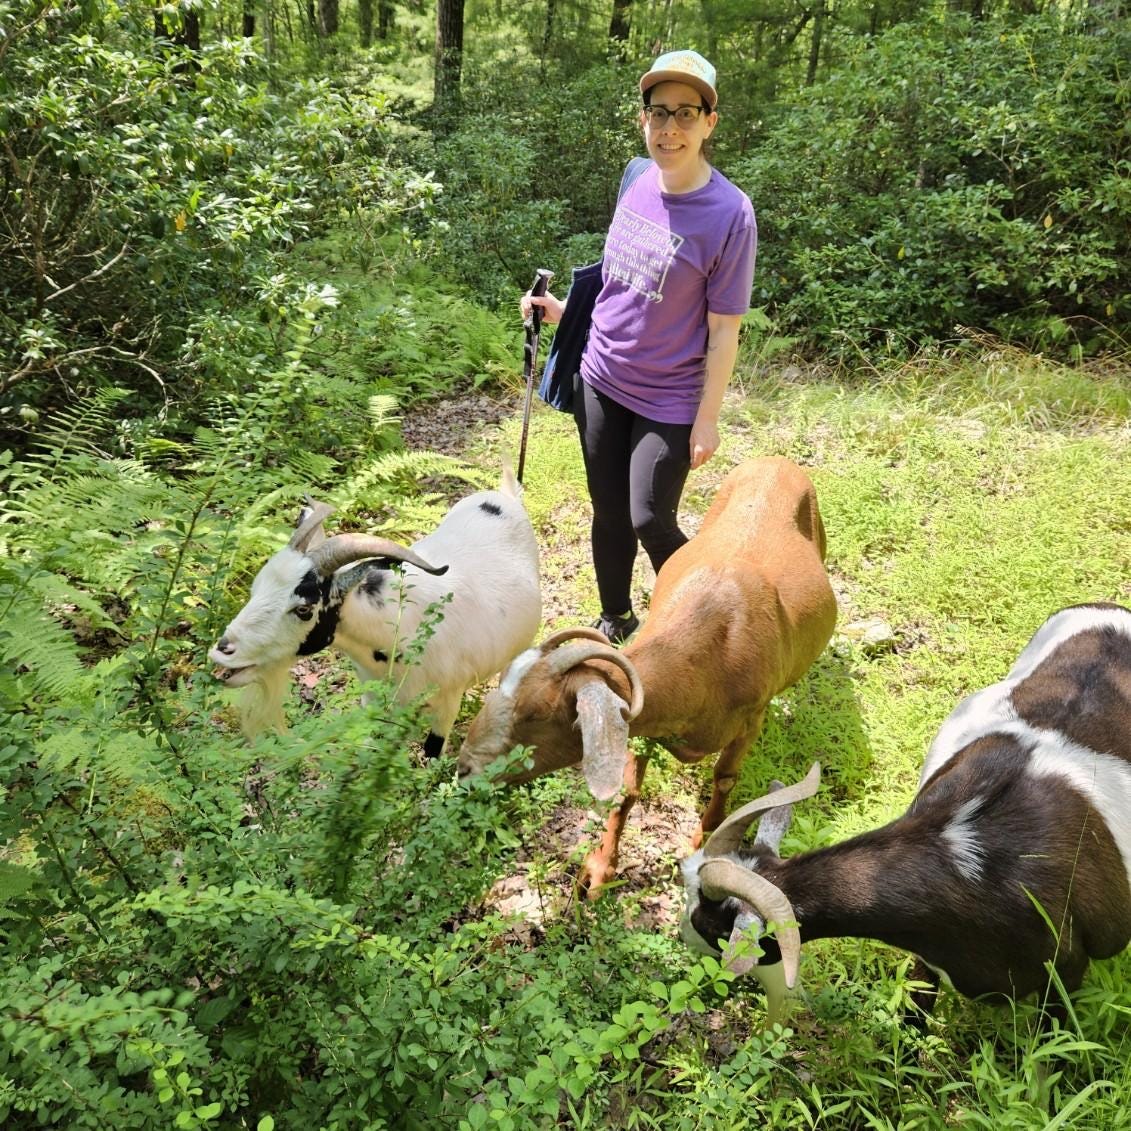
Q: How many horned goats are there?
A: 3